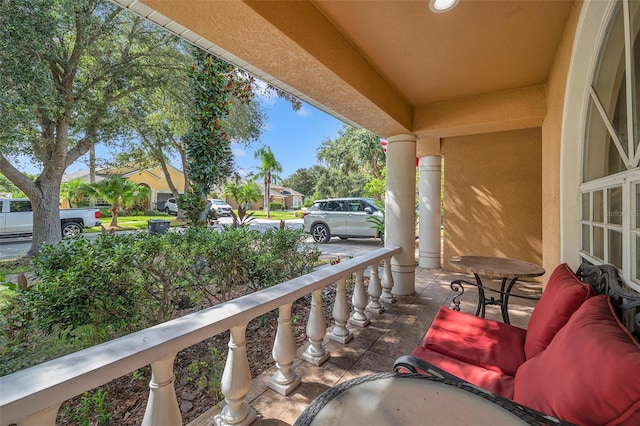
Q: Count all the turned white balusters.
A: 9